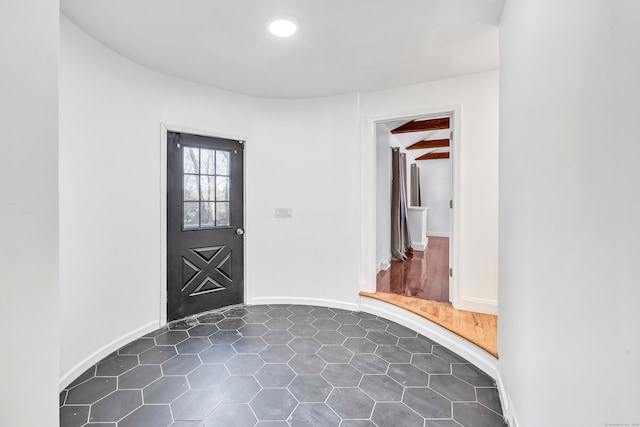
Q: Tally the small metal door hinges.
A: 3